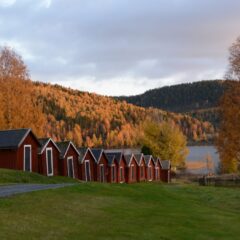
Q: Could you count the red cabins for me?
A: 12